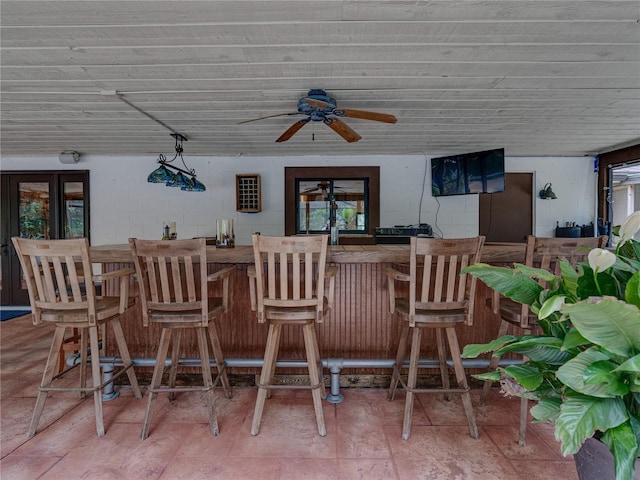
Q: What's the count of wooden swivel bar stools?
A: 5